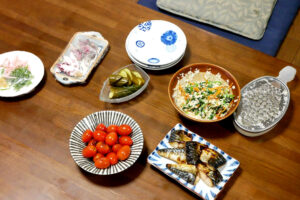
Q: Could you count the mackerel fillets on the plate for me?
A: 6